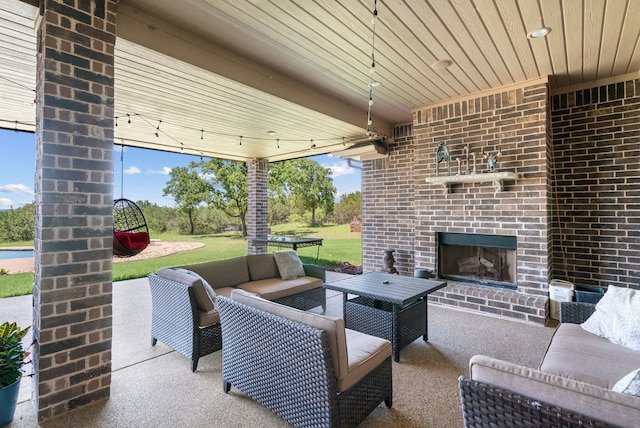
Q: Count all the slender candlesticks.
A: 3